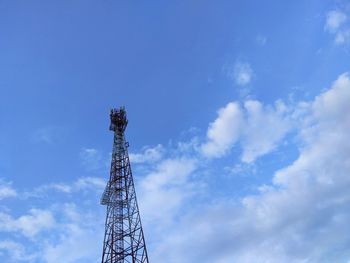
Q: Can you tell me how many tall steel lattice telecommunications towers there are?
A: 1